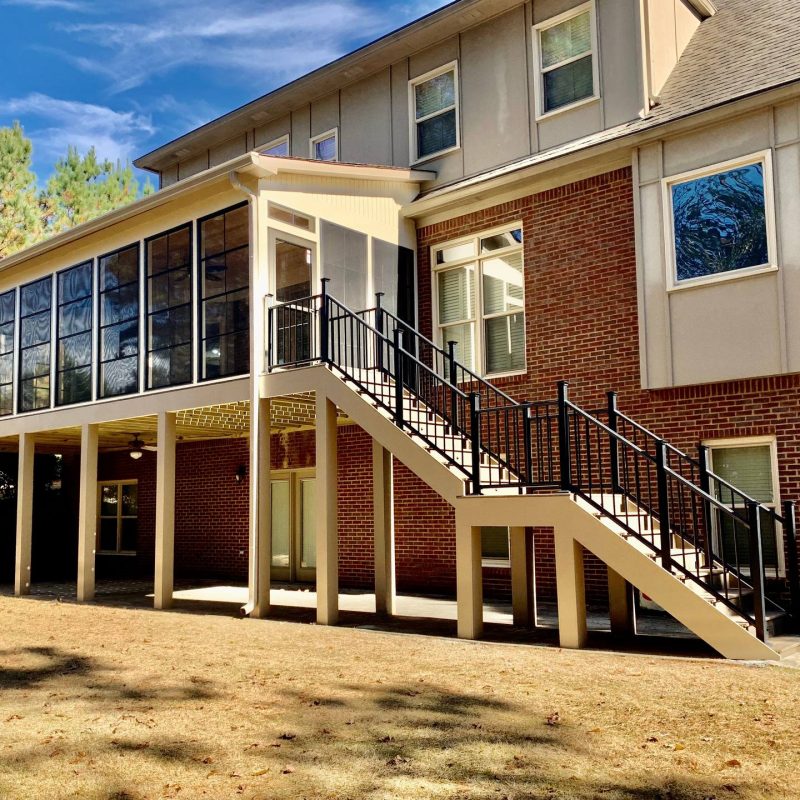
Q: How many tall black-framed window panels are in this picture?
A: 6